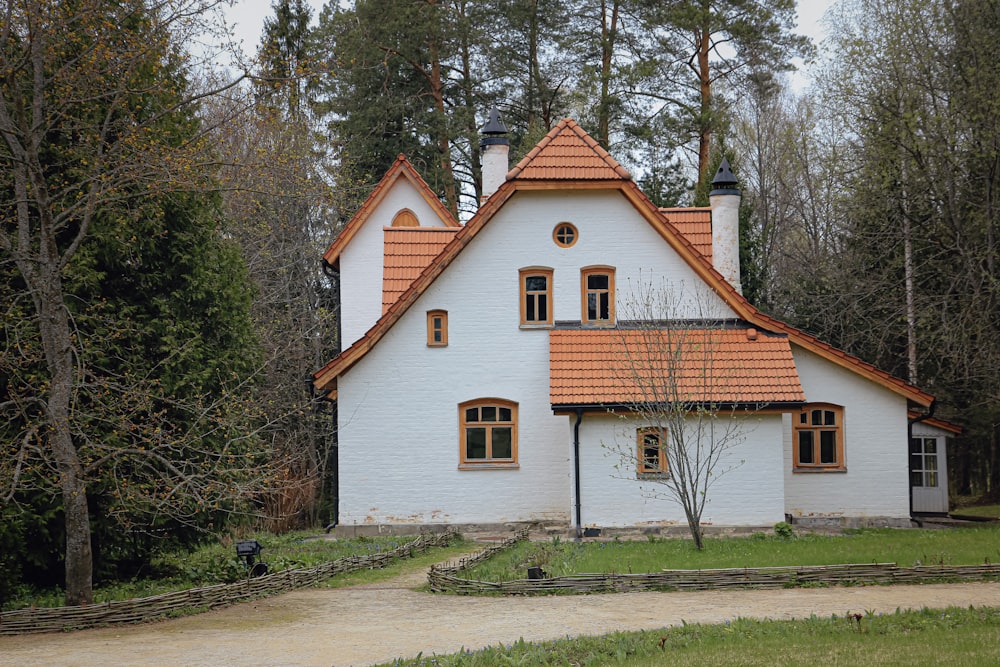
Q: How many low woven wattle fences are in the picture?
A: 2